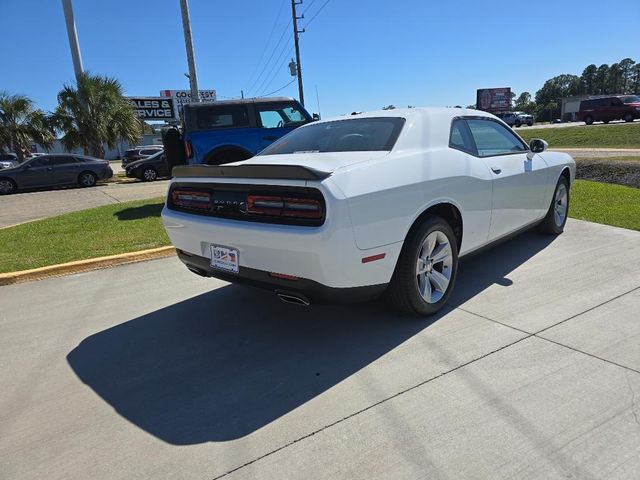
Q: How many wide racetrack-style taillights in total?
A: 2